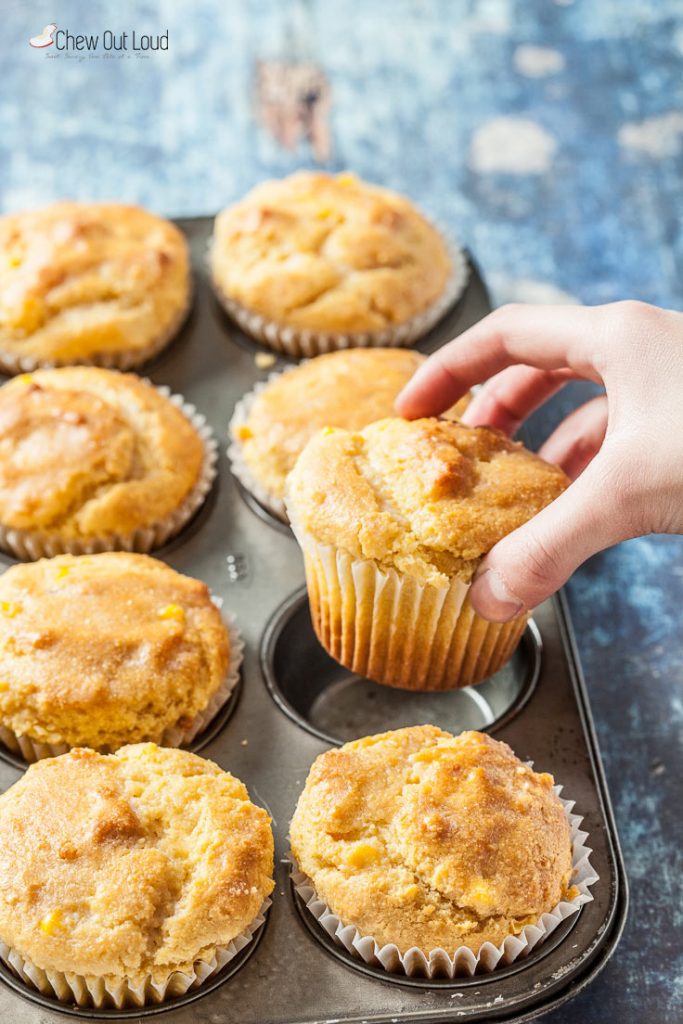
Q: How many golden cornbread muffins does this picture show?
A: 8